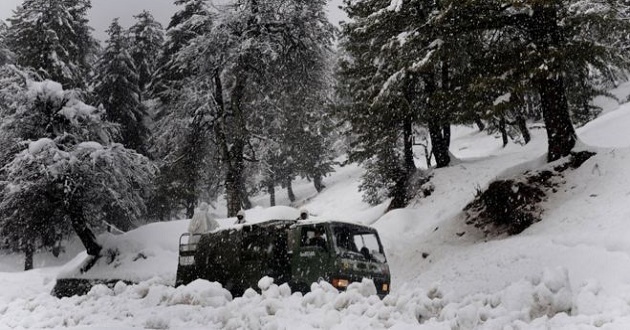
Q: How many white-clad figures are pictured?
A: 3